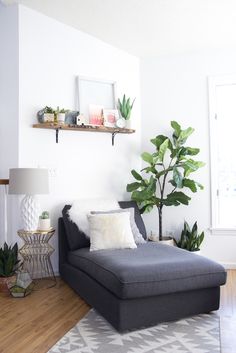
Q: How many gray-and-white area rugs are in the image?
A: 1